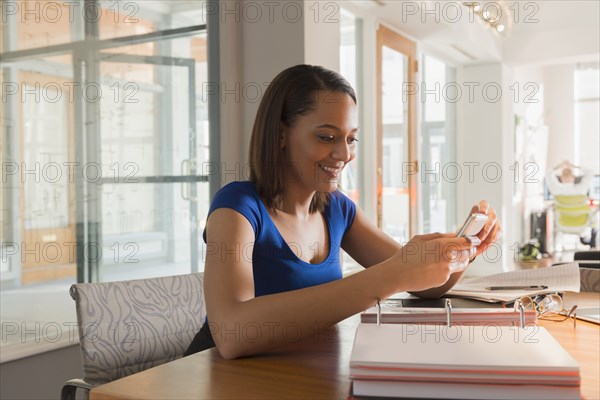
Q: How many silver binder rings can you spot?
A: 3